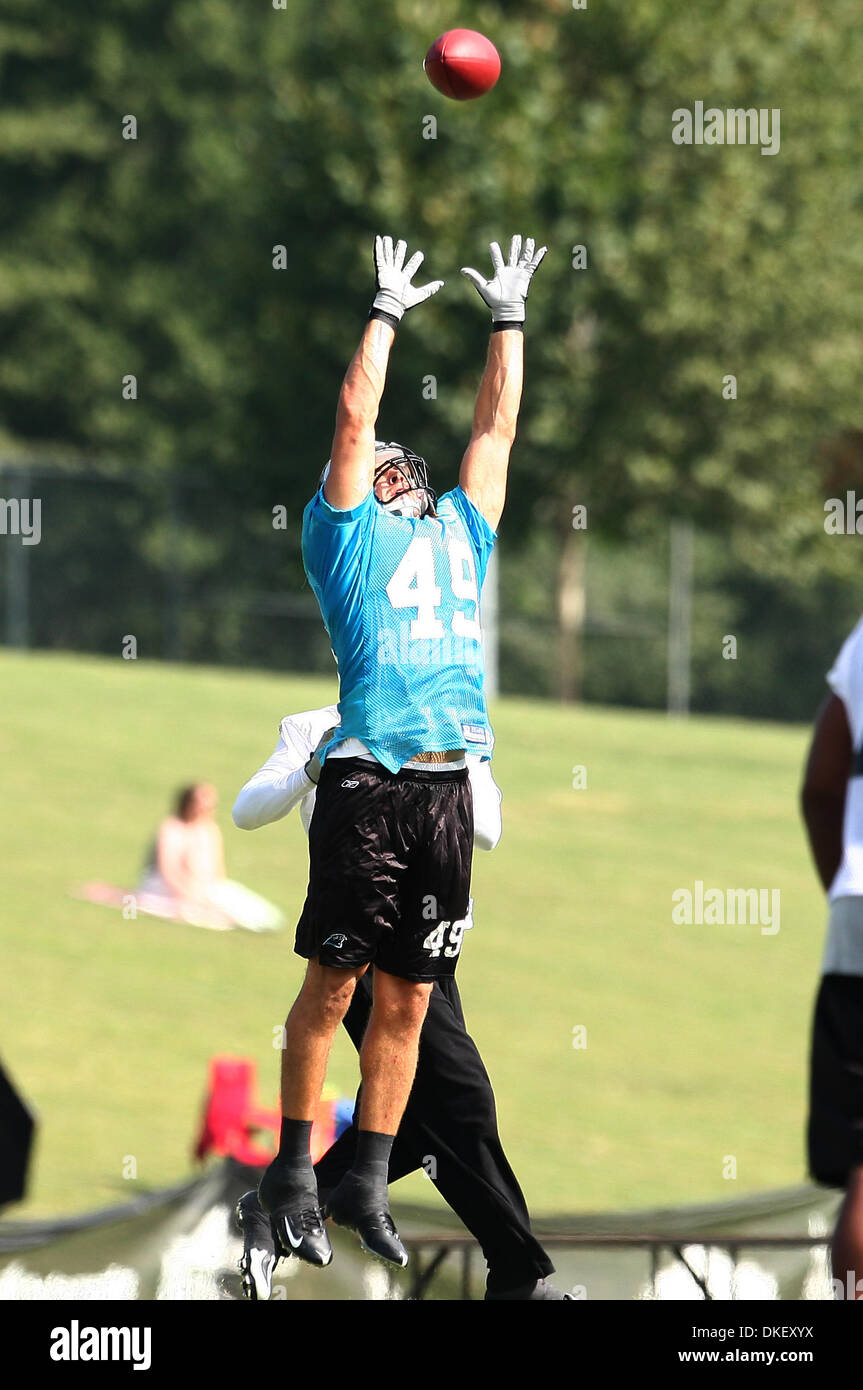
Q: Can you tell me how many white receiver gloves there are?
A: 2